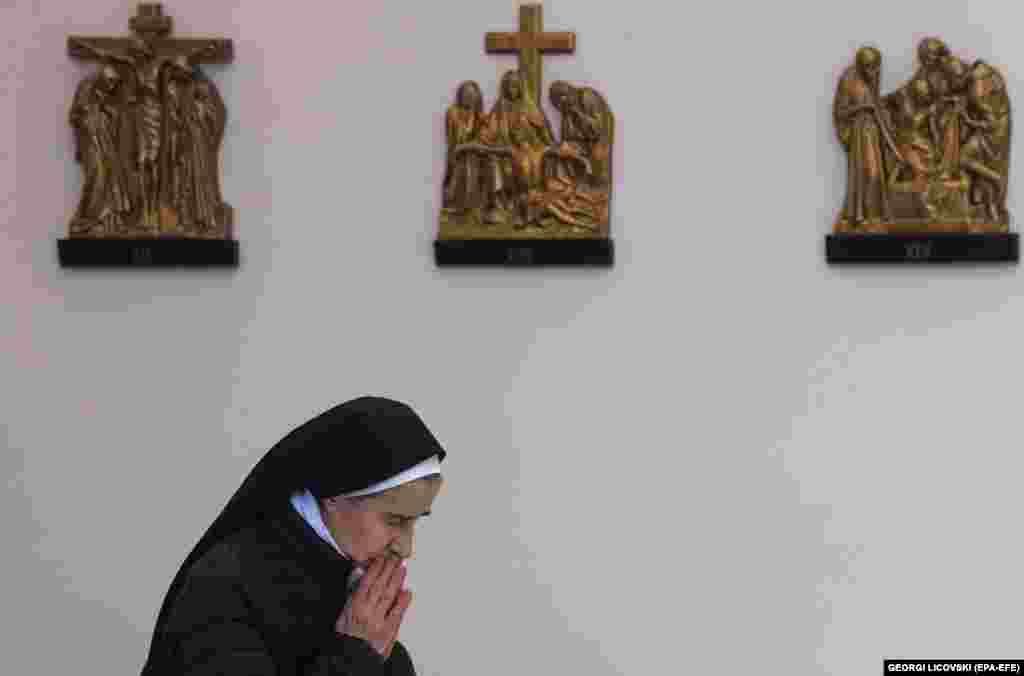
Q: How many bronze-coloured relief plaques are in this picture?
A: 3